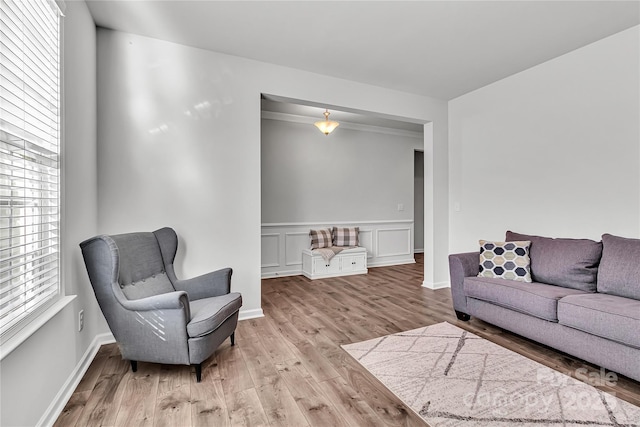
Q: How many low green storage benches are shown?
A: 0